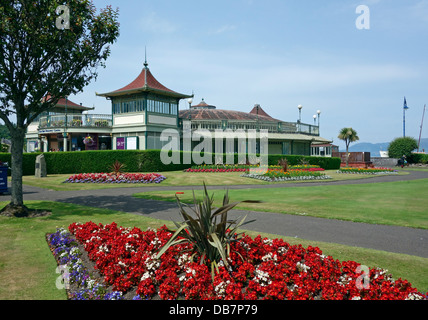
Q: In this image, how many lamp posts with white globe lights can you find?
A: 4